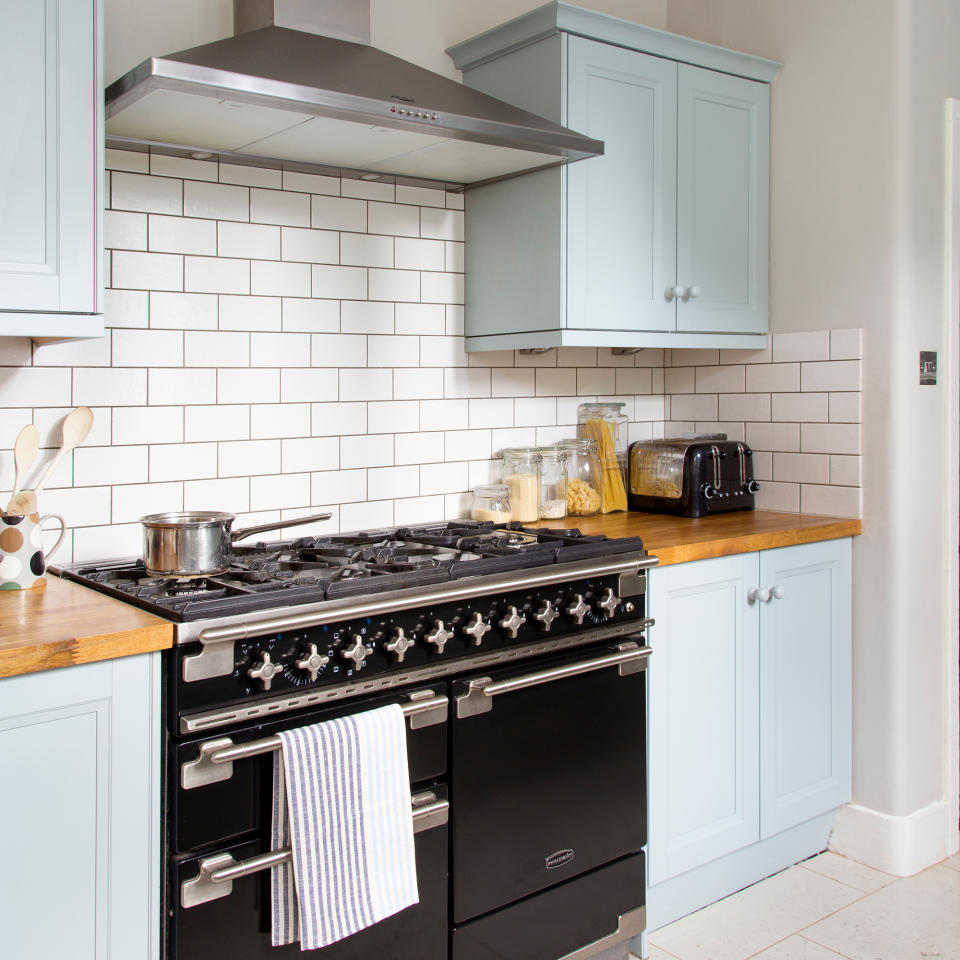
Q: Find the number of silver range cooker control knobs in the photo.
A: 10